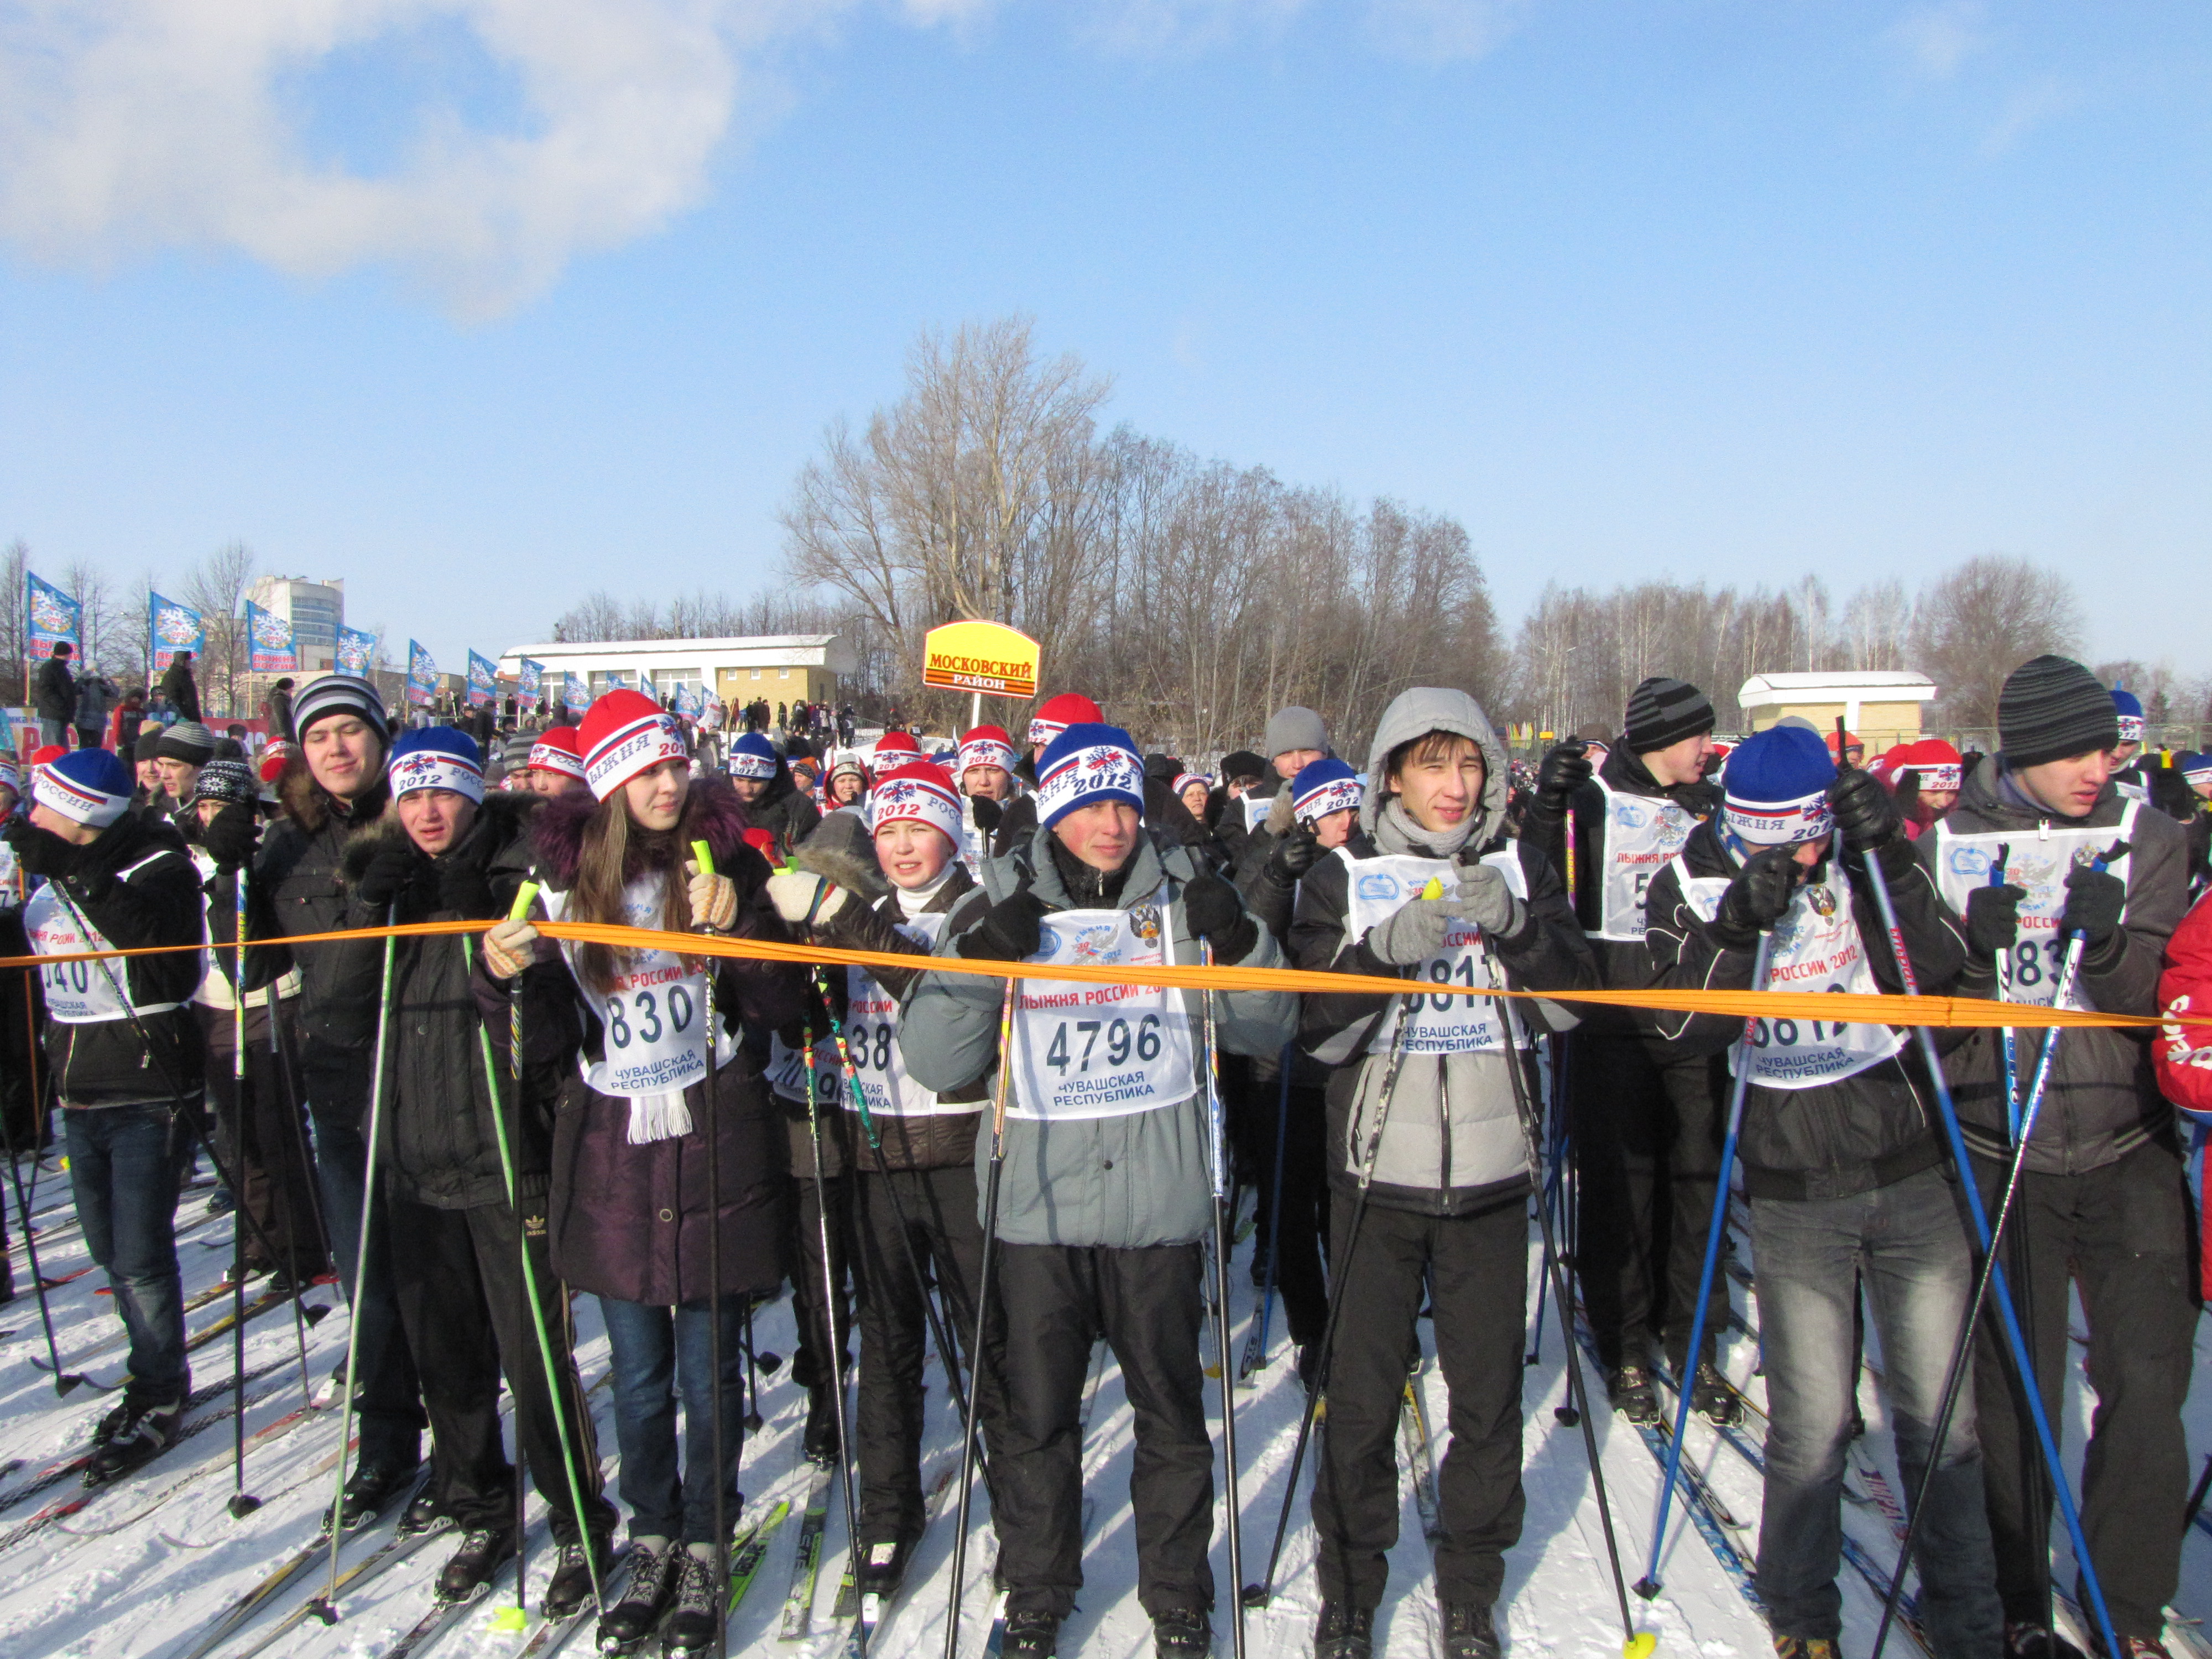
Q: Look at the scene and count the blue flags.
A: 12